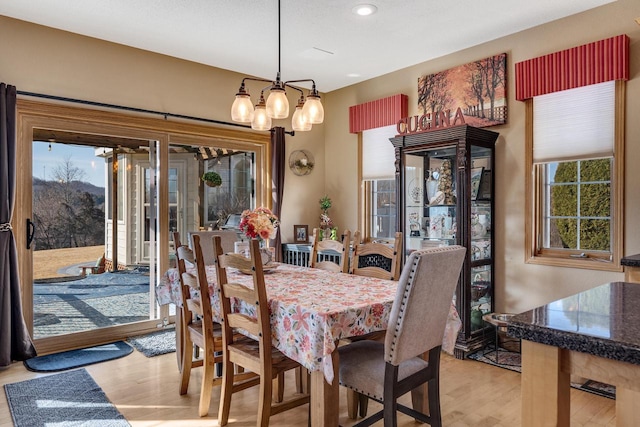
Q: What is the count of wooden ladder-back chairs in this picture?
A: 4